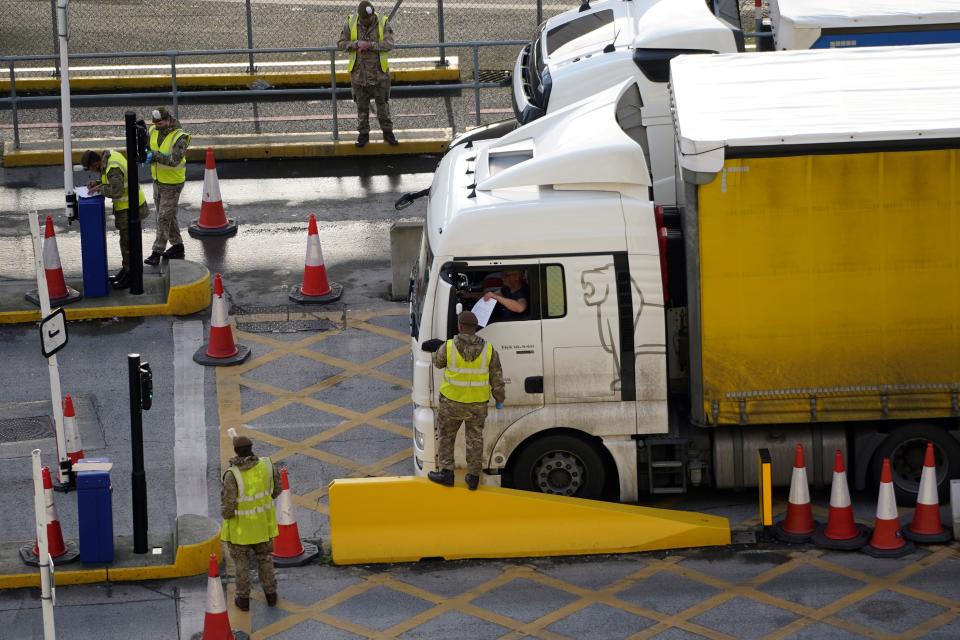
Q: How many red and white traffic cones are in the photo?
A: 12